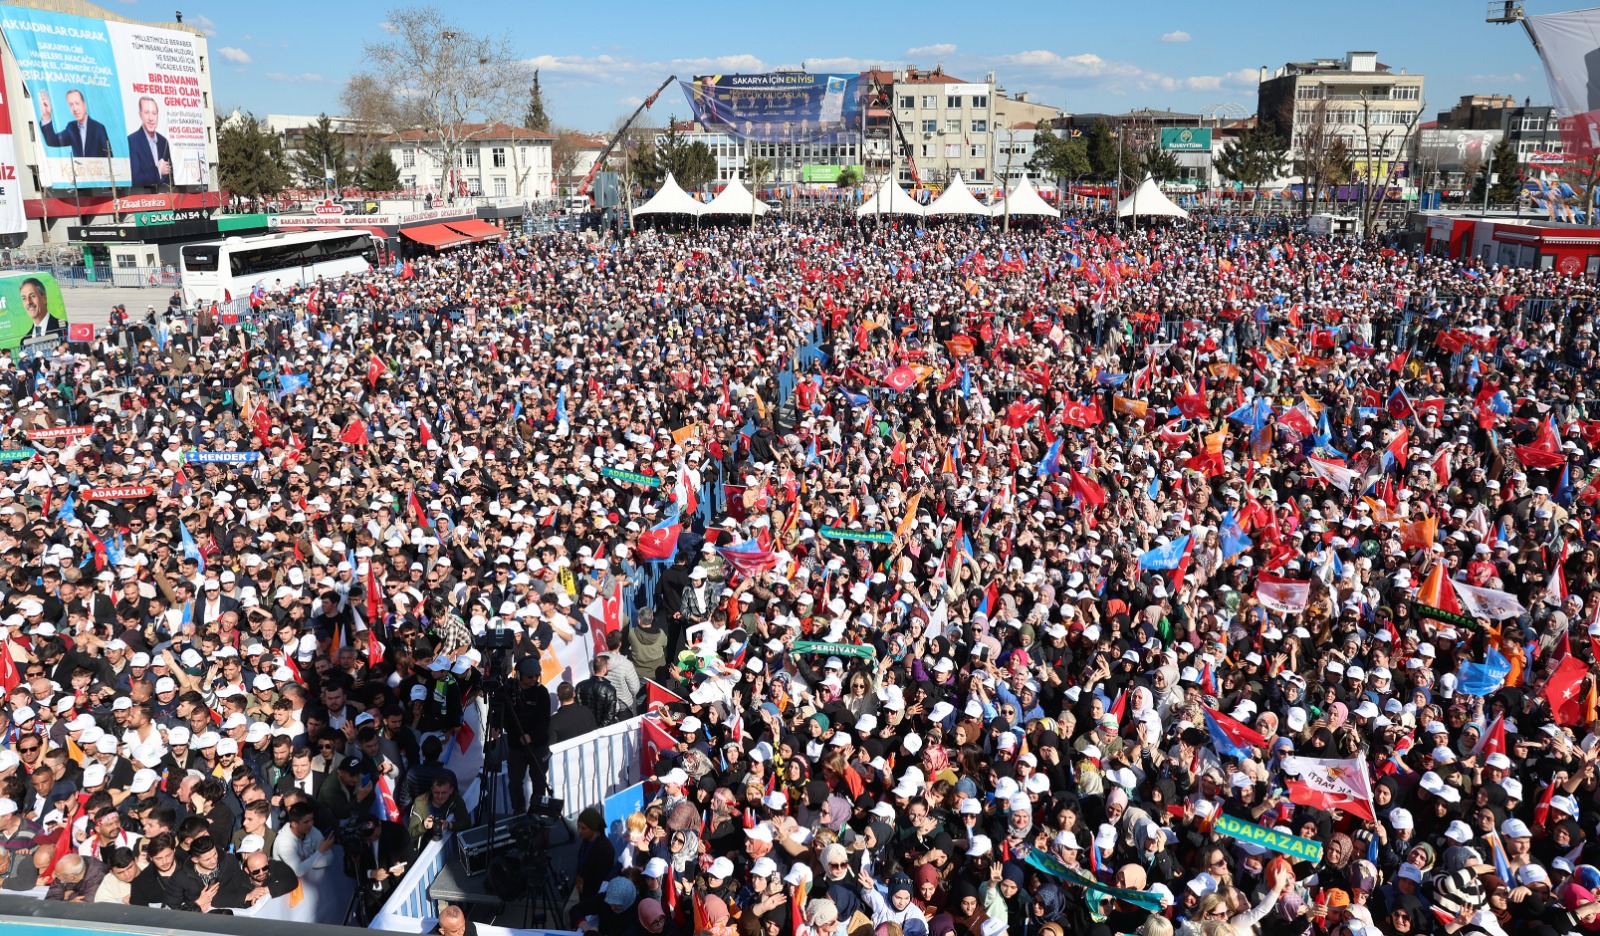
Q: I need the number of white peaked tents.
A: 6